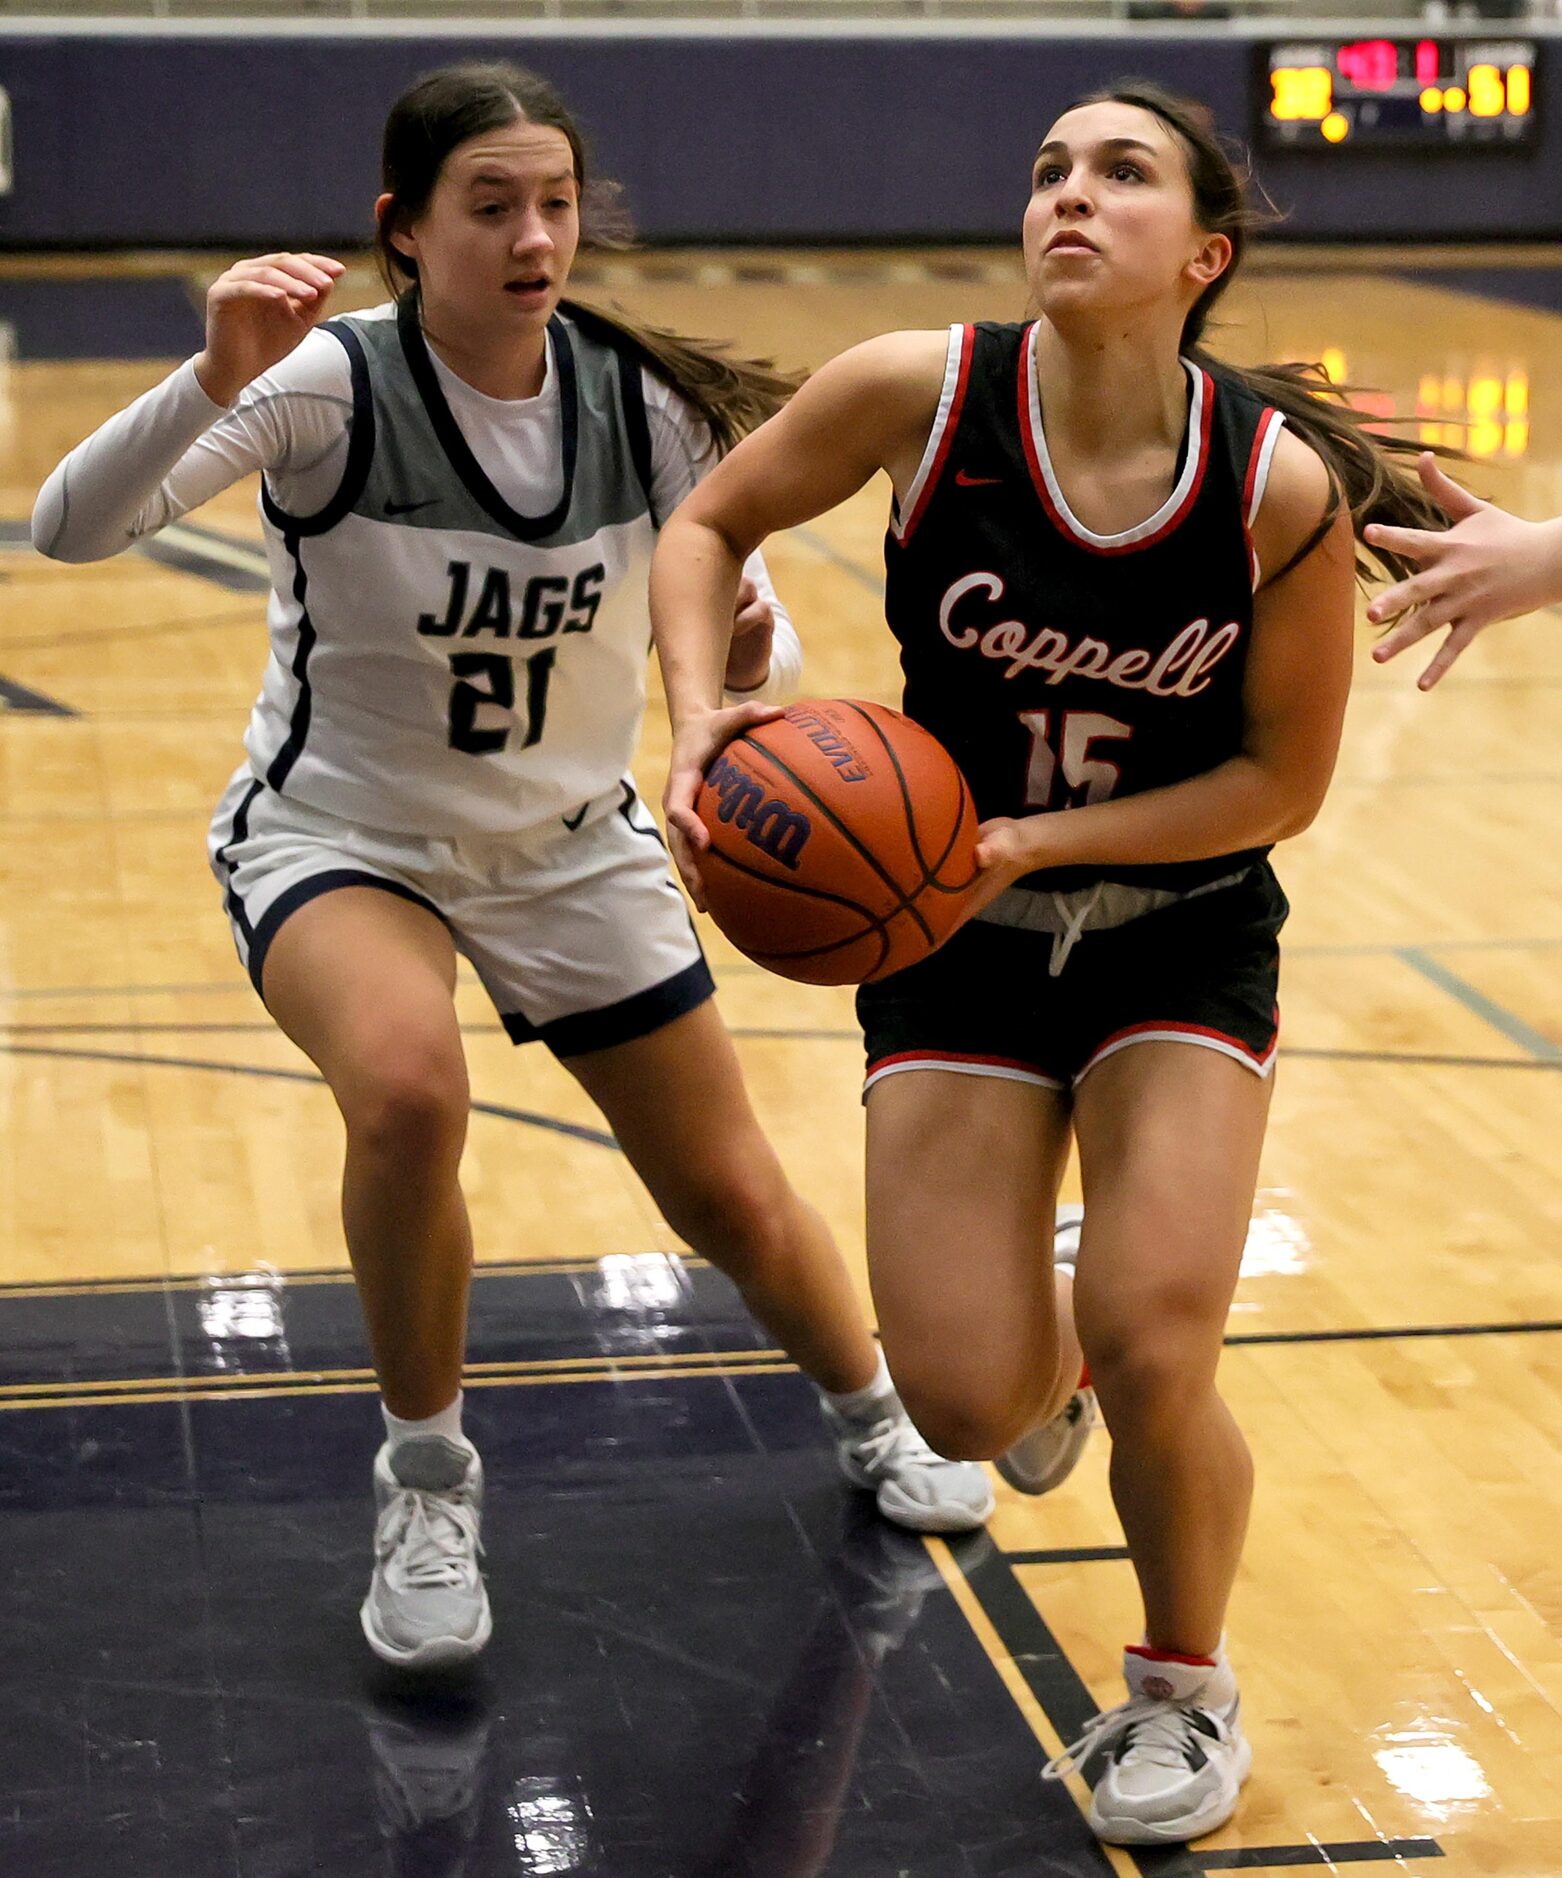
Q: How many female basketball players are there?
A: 2